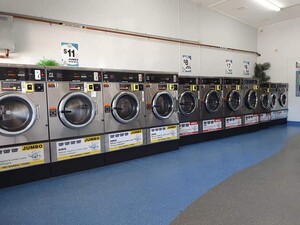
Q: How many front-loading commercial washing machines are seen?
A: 11